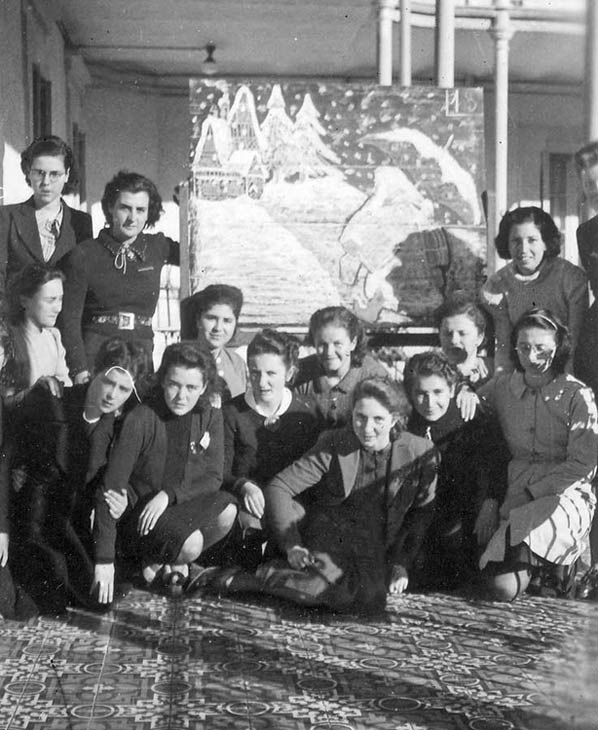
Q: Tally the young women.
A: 13